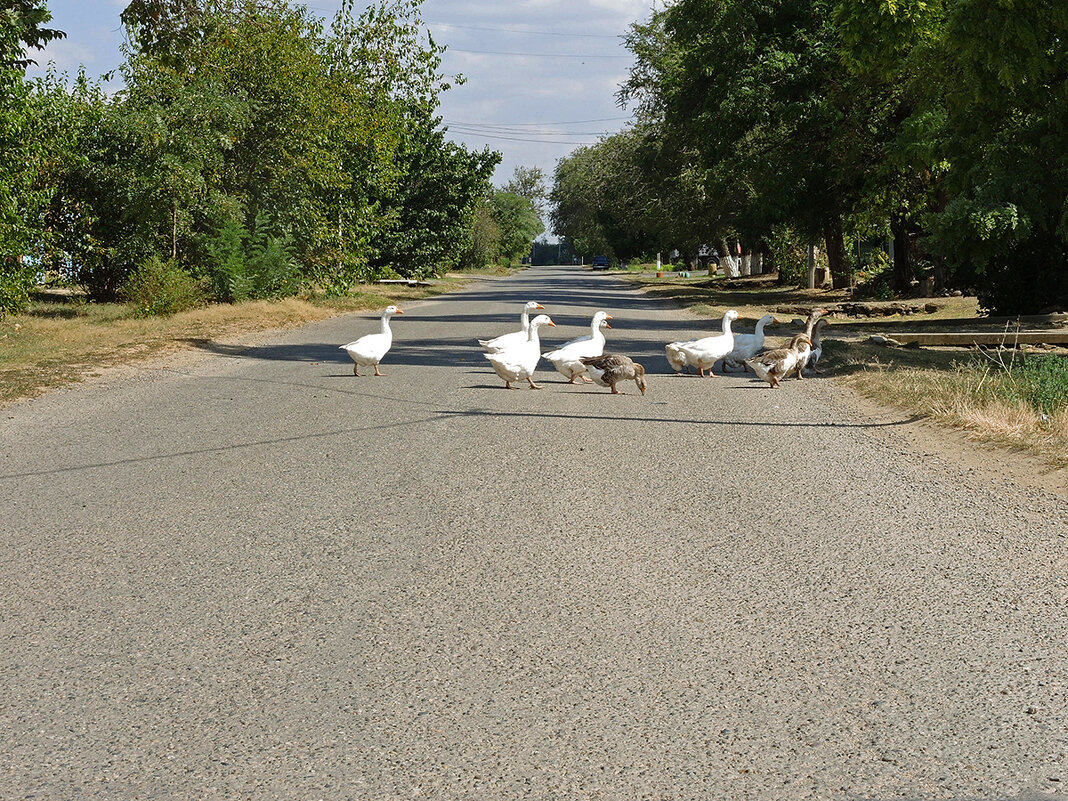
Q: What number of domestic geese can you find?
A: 12